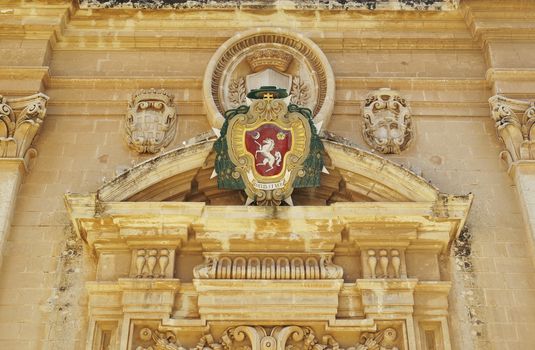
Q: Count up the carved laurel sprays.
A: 2